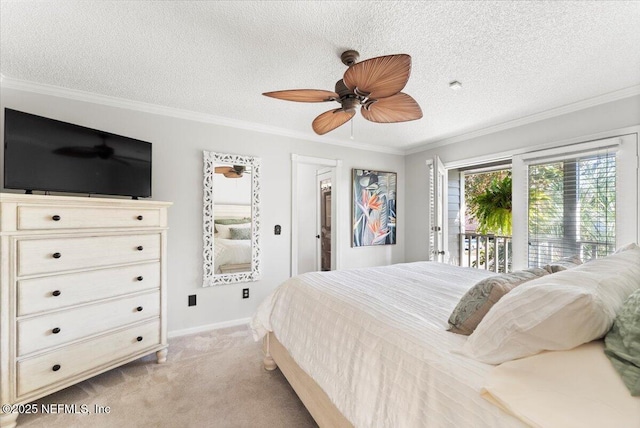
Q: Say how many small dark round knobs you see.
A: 10